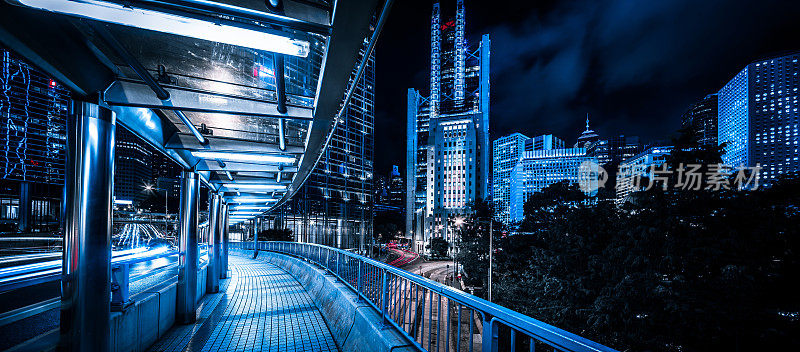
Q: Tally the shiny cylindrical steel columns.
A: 4